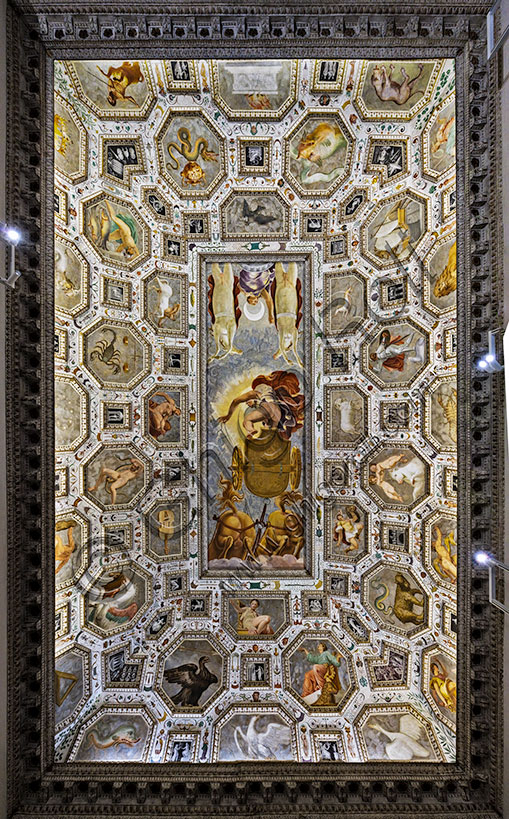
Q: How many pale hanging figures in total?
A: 2